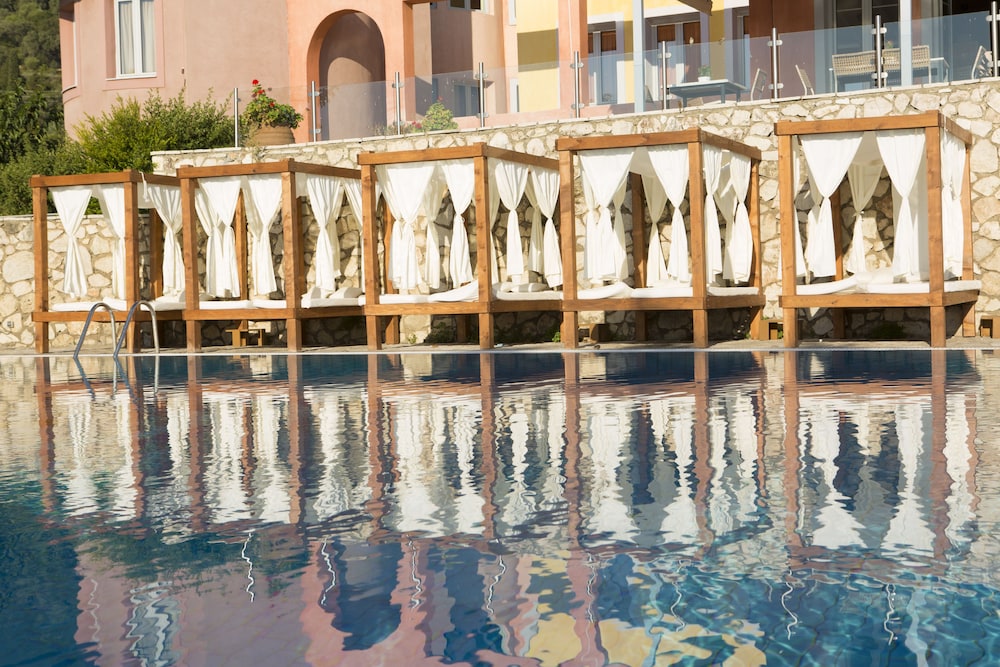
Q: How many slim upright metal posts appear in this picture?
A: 9